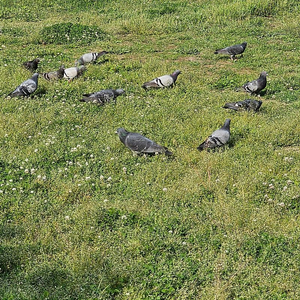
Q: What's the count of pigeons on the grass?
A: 12